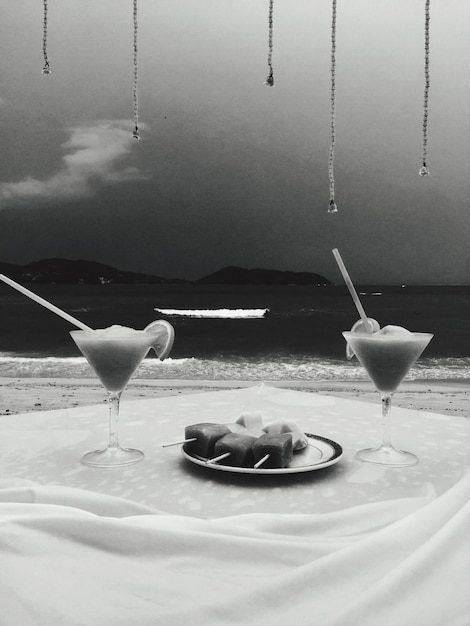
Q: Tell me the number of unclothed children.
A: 0